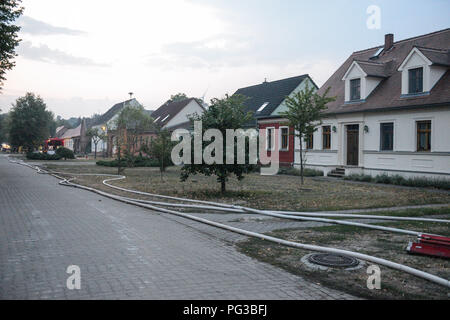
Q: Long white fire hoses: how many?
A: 3